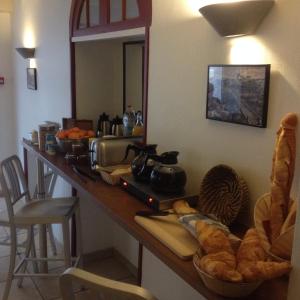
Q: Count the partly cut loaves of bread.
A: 1